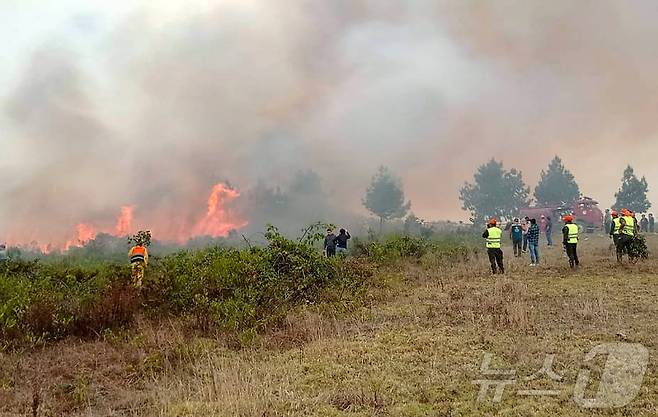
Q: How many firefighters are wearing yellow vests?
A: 4